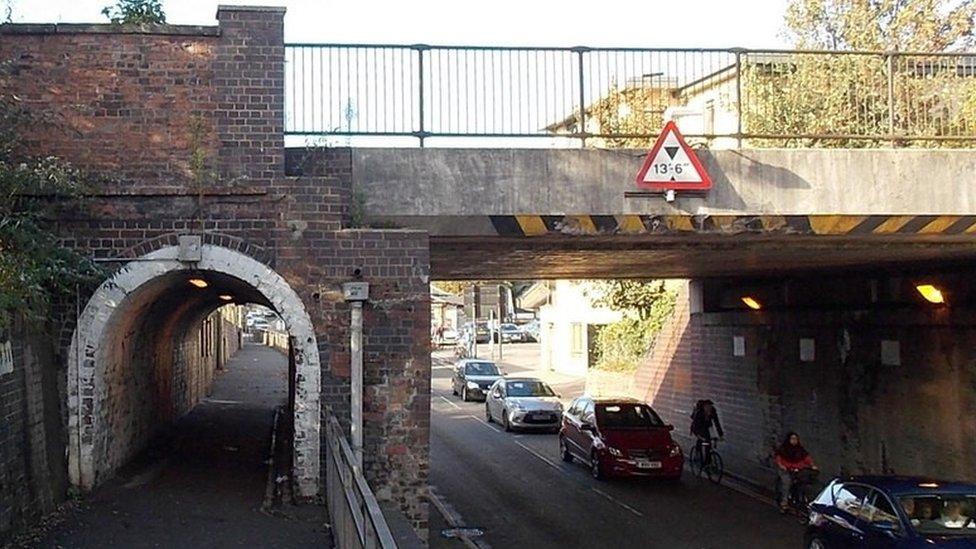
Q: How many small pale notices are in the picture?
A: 3